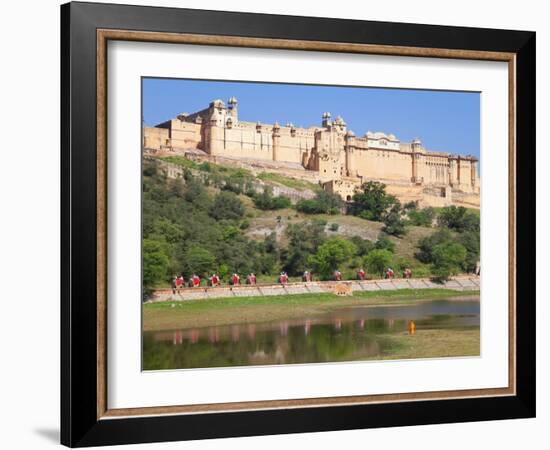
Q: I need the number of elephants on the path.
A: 11